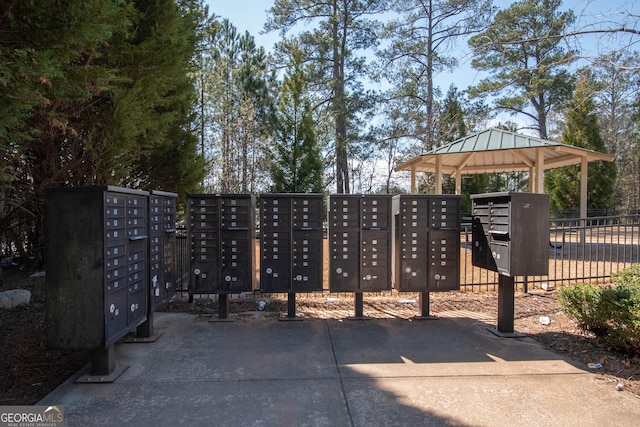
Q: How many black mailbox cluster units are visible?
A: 7